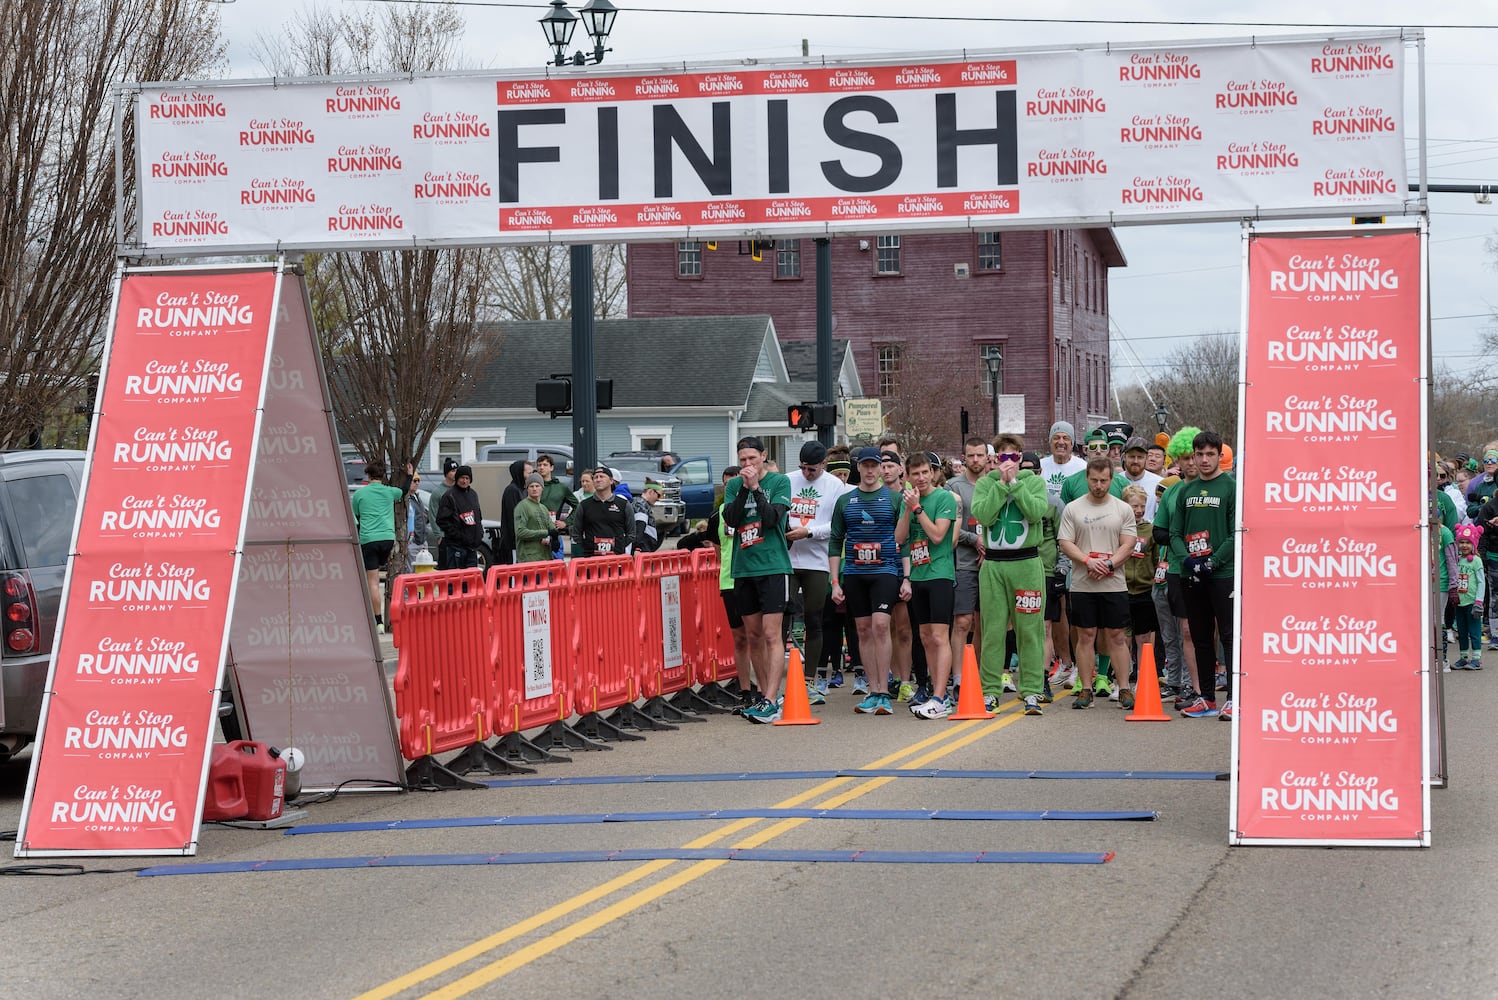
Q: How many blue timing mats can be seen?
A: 3